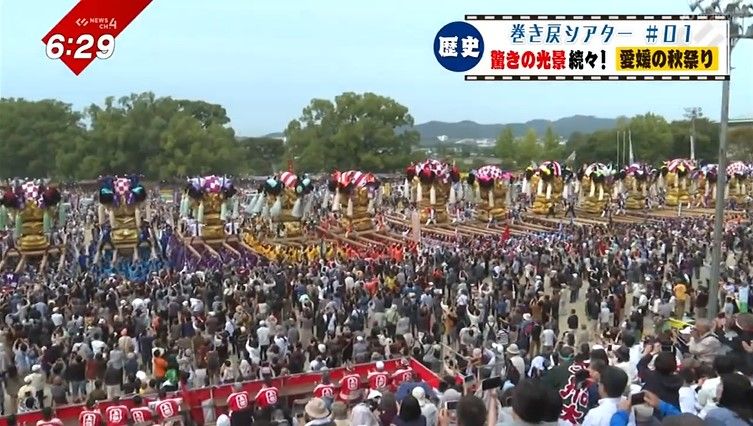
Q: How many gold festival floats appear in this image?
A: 13